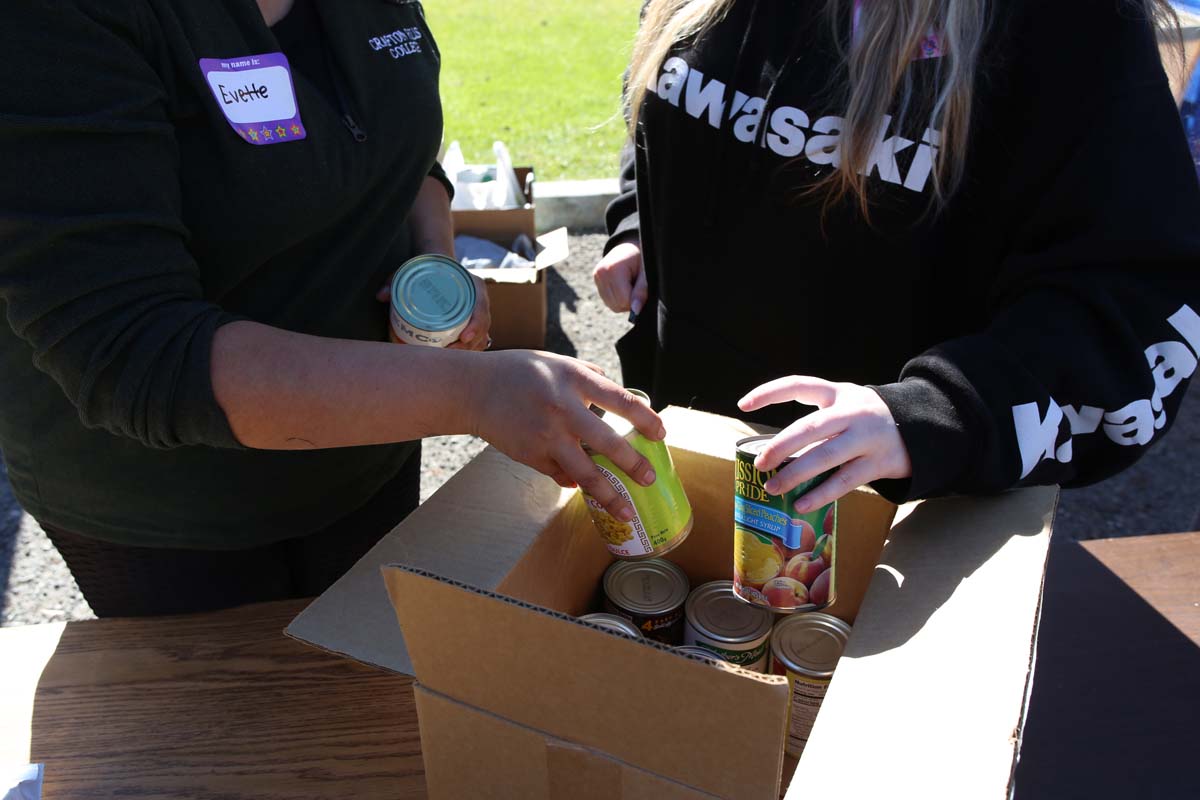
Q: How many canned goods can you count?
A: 8